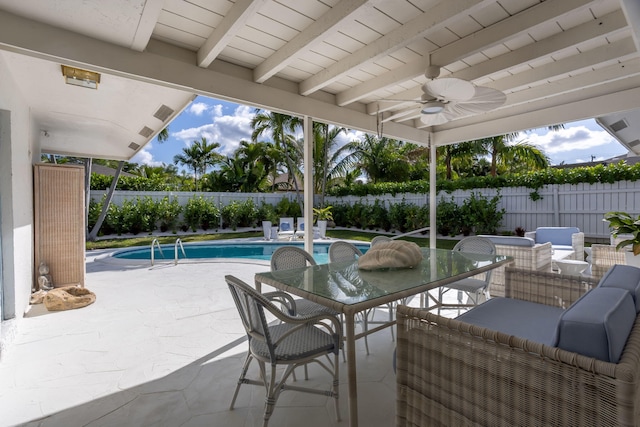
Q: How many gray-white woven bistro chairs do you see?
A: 5